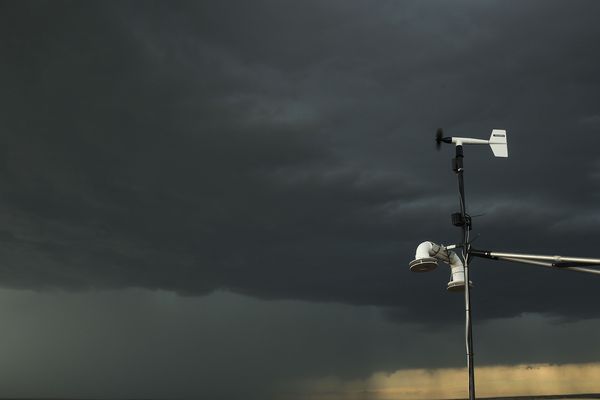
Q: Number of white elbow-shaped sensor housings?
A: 2